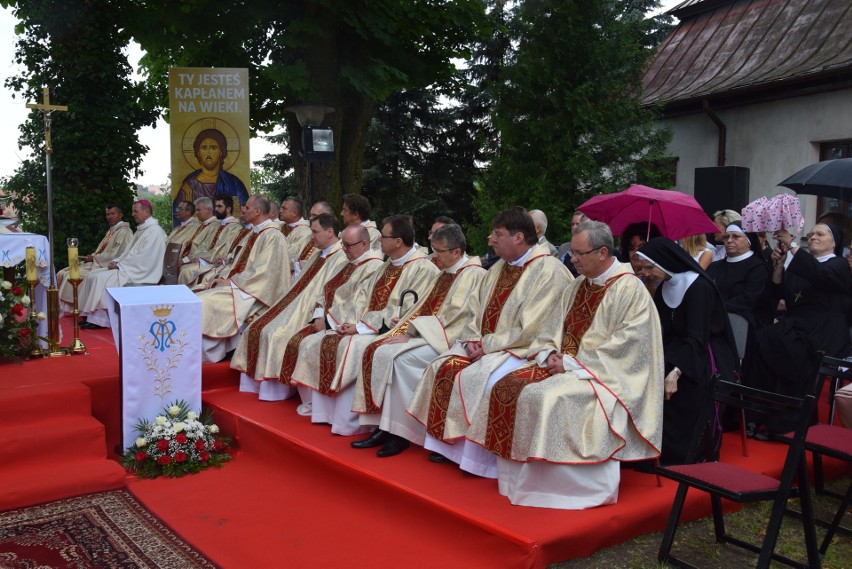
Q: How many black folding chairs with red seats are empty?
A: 2